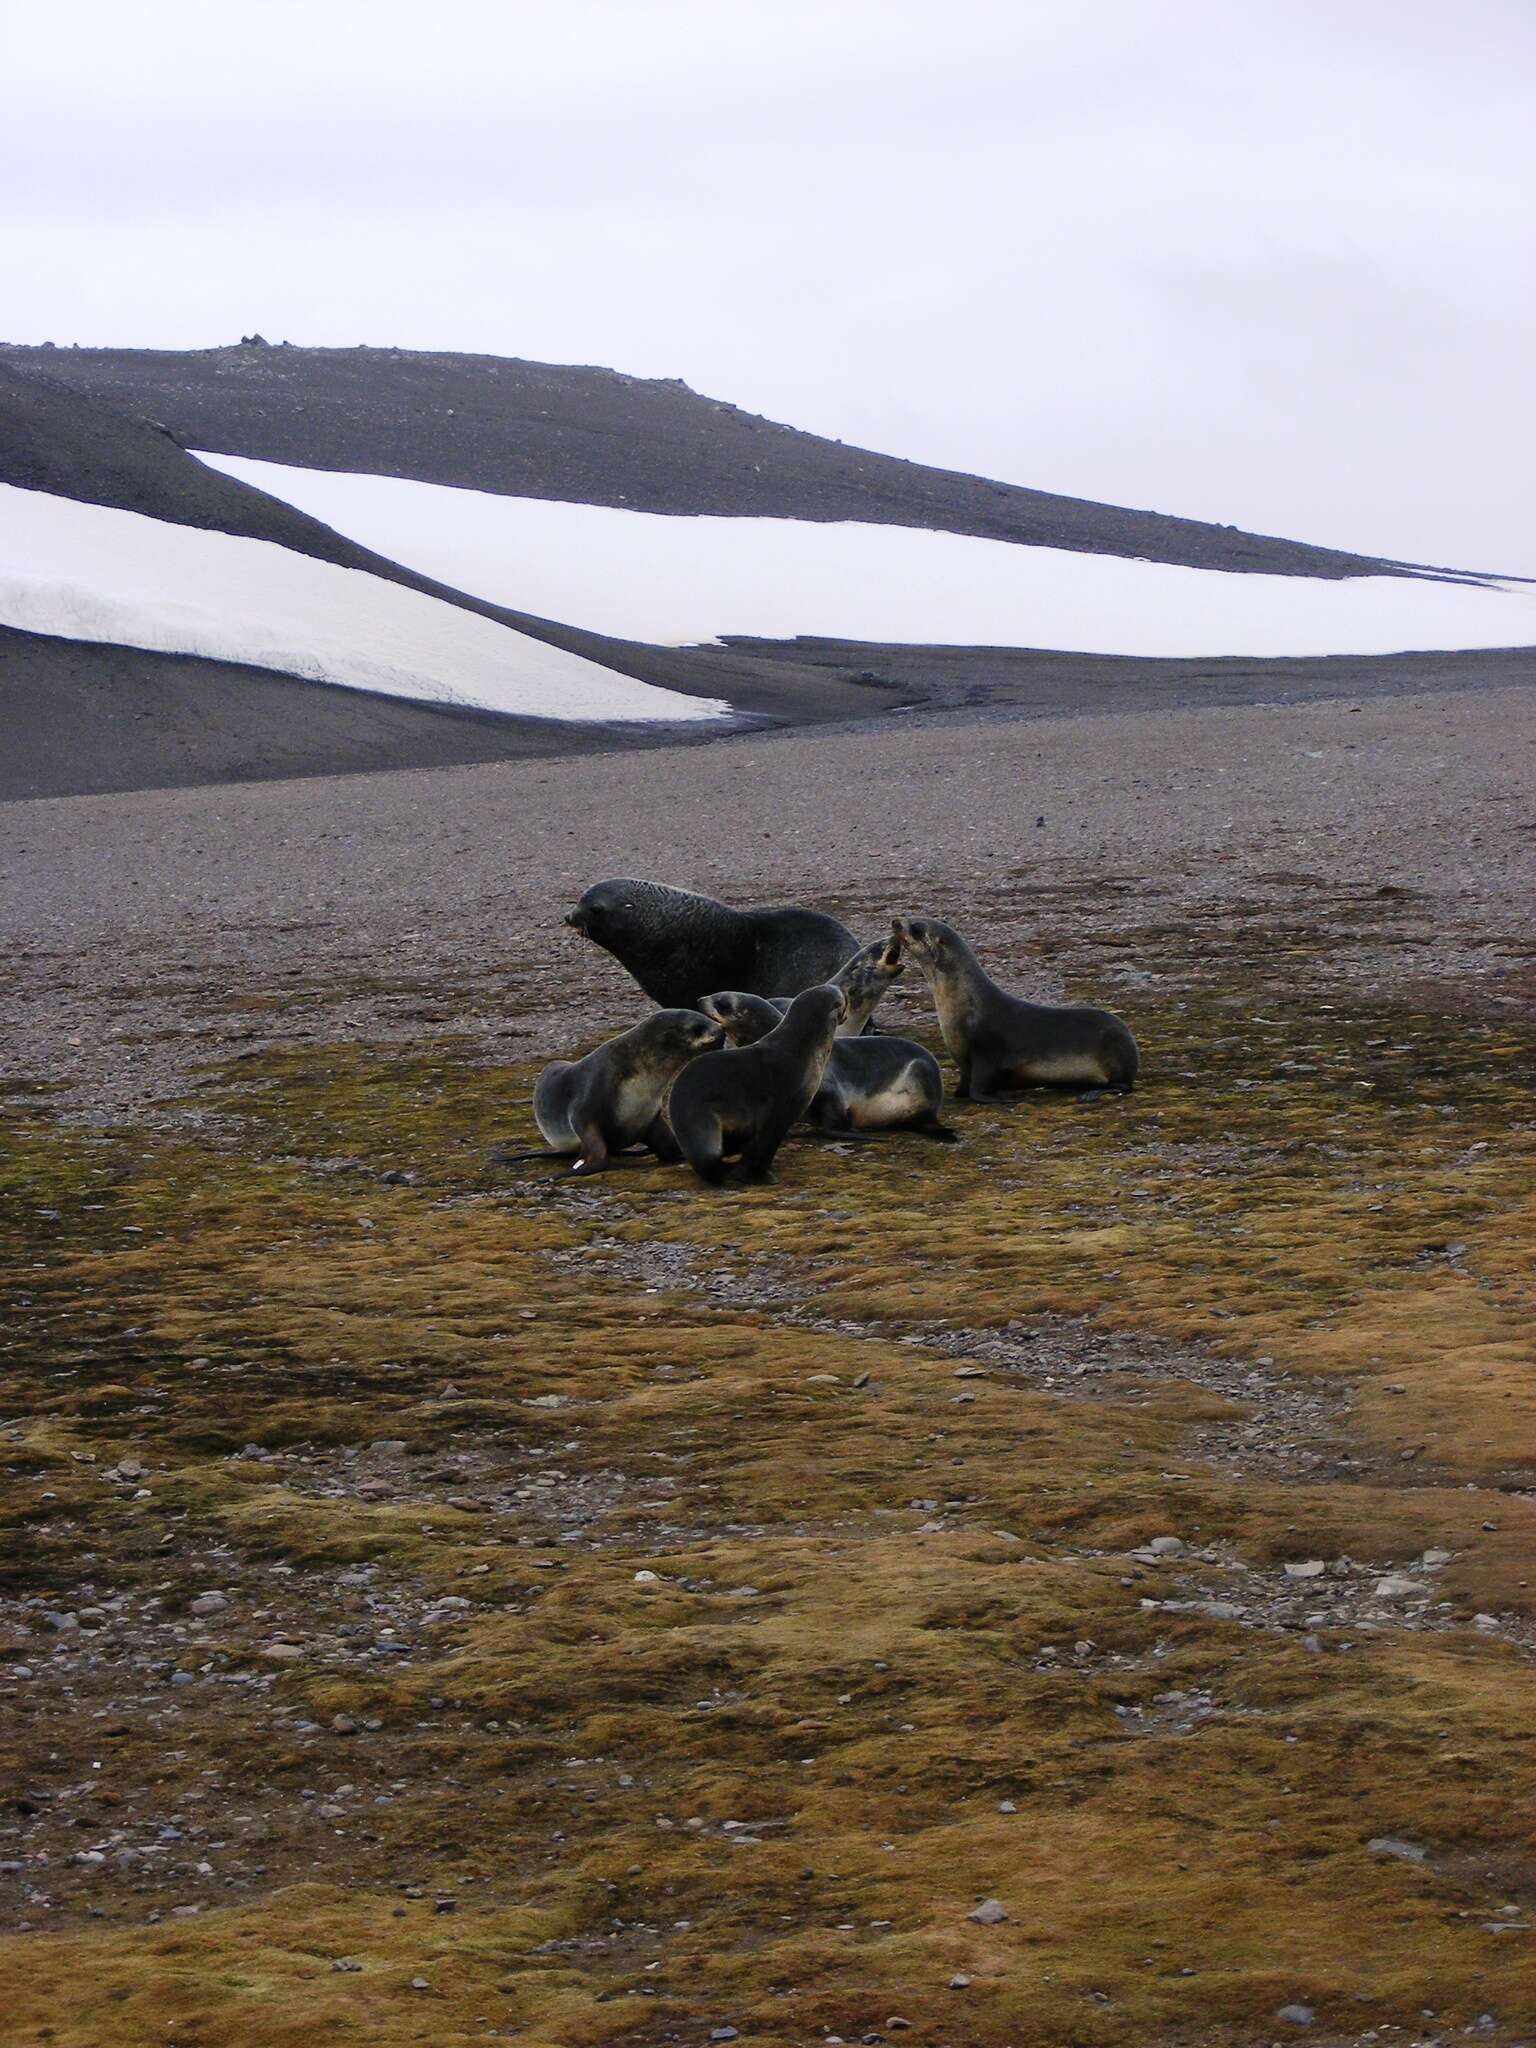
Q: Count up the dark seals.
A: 6